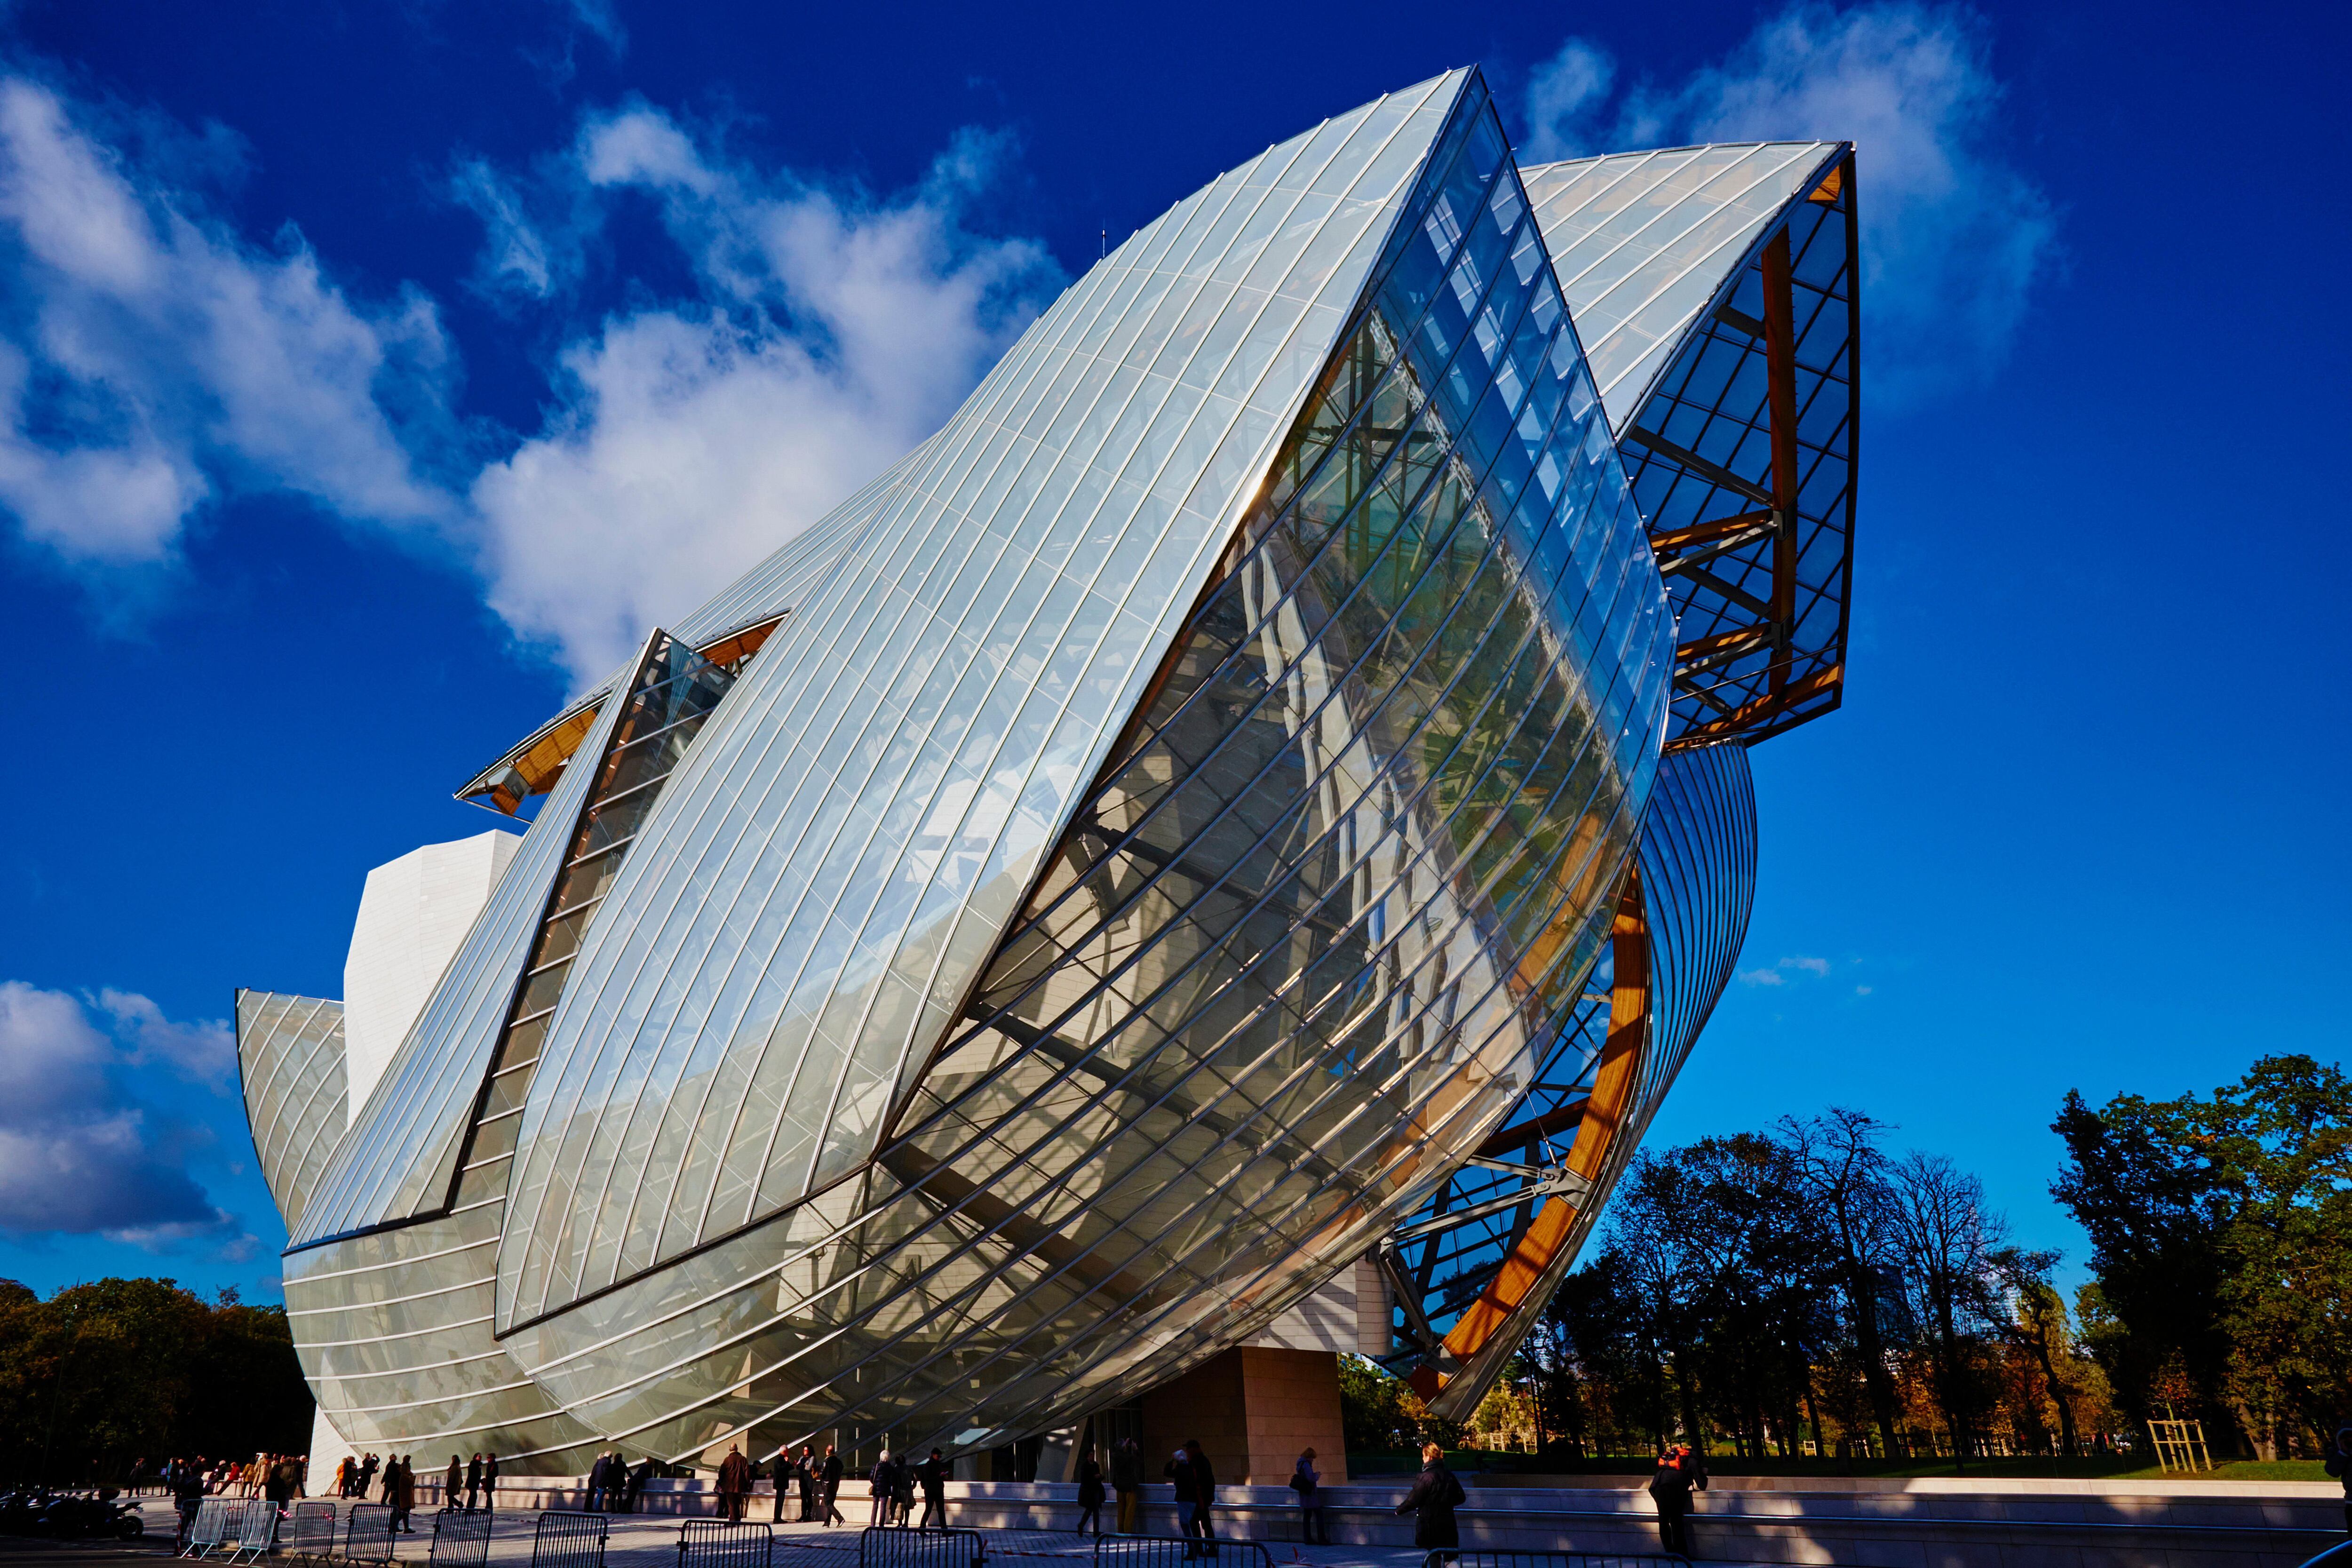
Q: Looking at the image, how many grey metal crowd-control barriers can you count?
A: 11